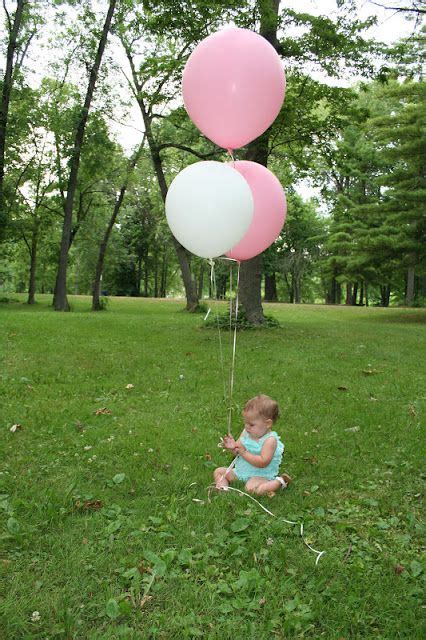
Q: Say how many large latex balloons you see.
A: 3